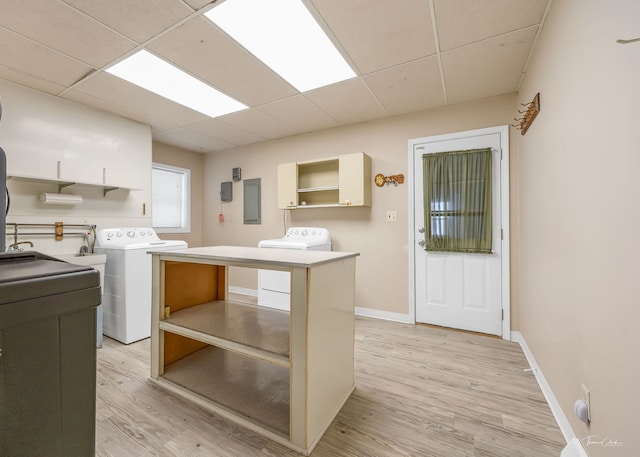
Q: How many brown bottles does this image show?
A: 0